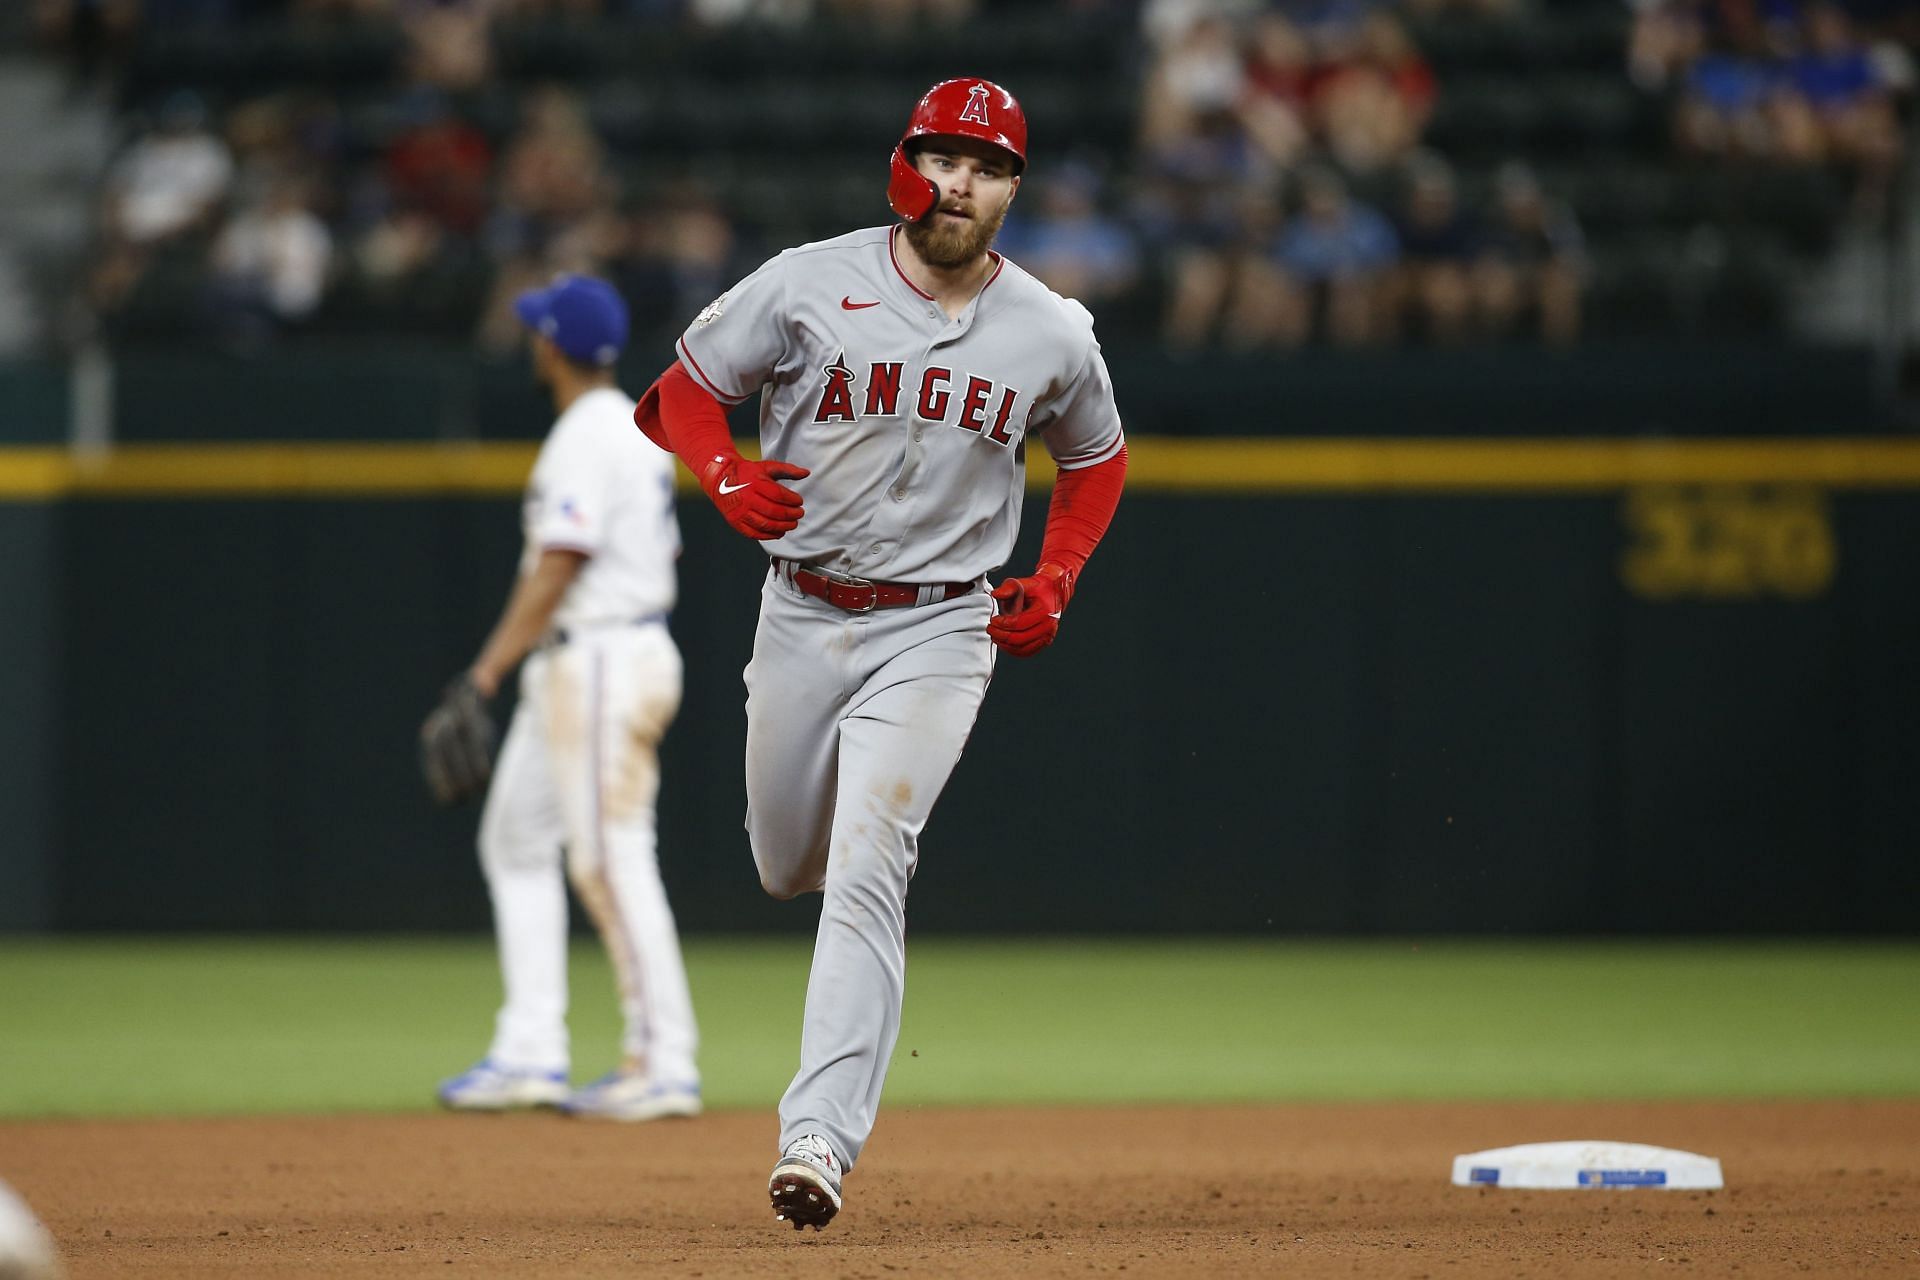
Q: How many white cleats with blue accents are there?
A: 2